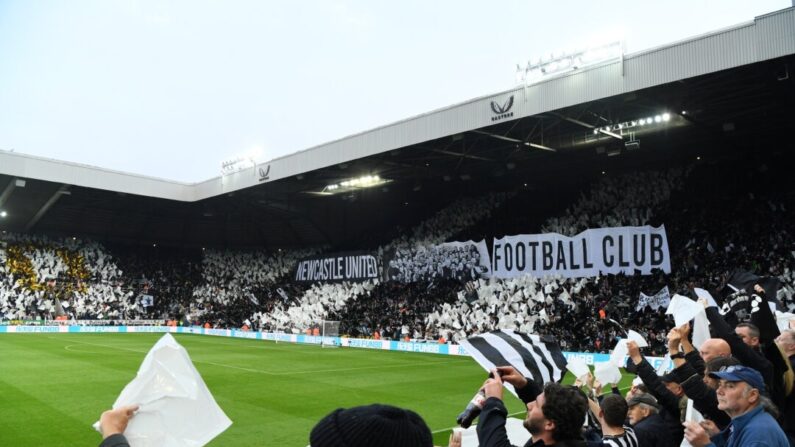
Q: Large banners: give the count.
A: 3